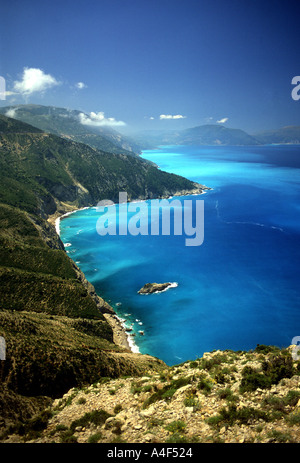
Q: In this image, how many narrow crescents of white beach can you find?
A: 2